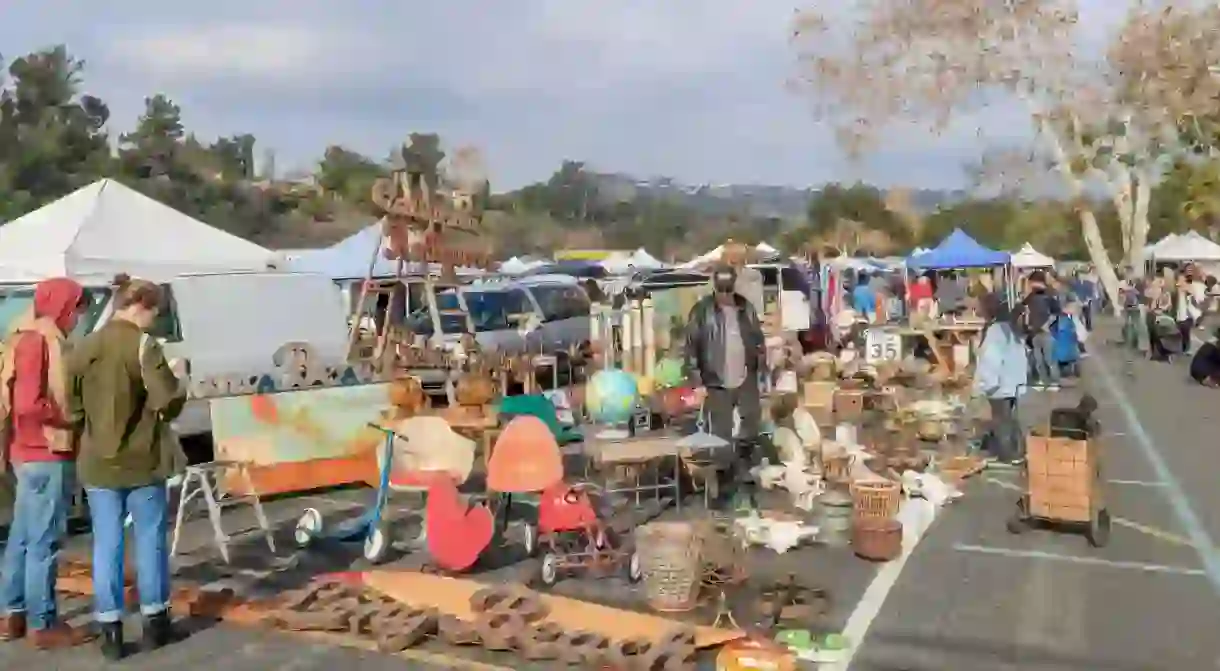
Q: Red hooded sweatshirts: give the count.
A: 1